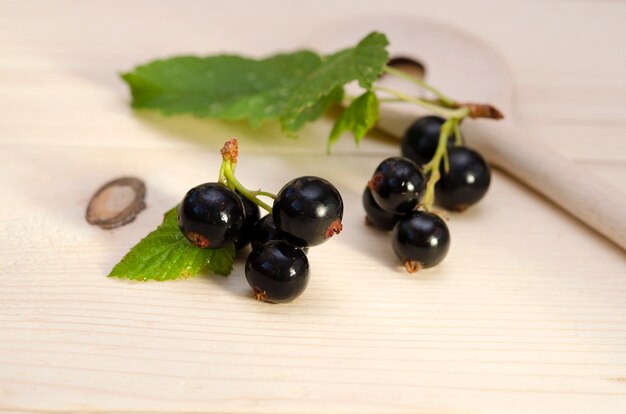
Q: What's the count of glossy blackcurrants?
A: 10